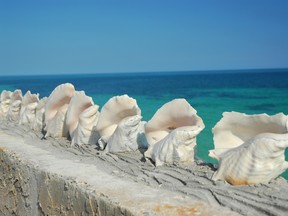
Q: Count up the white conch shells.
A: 9